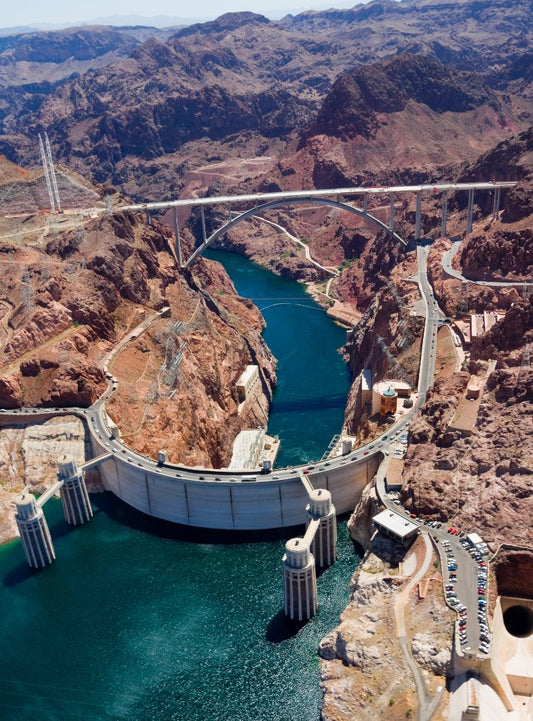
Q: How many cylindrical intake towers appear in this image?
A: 4